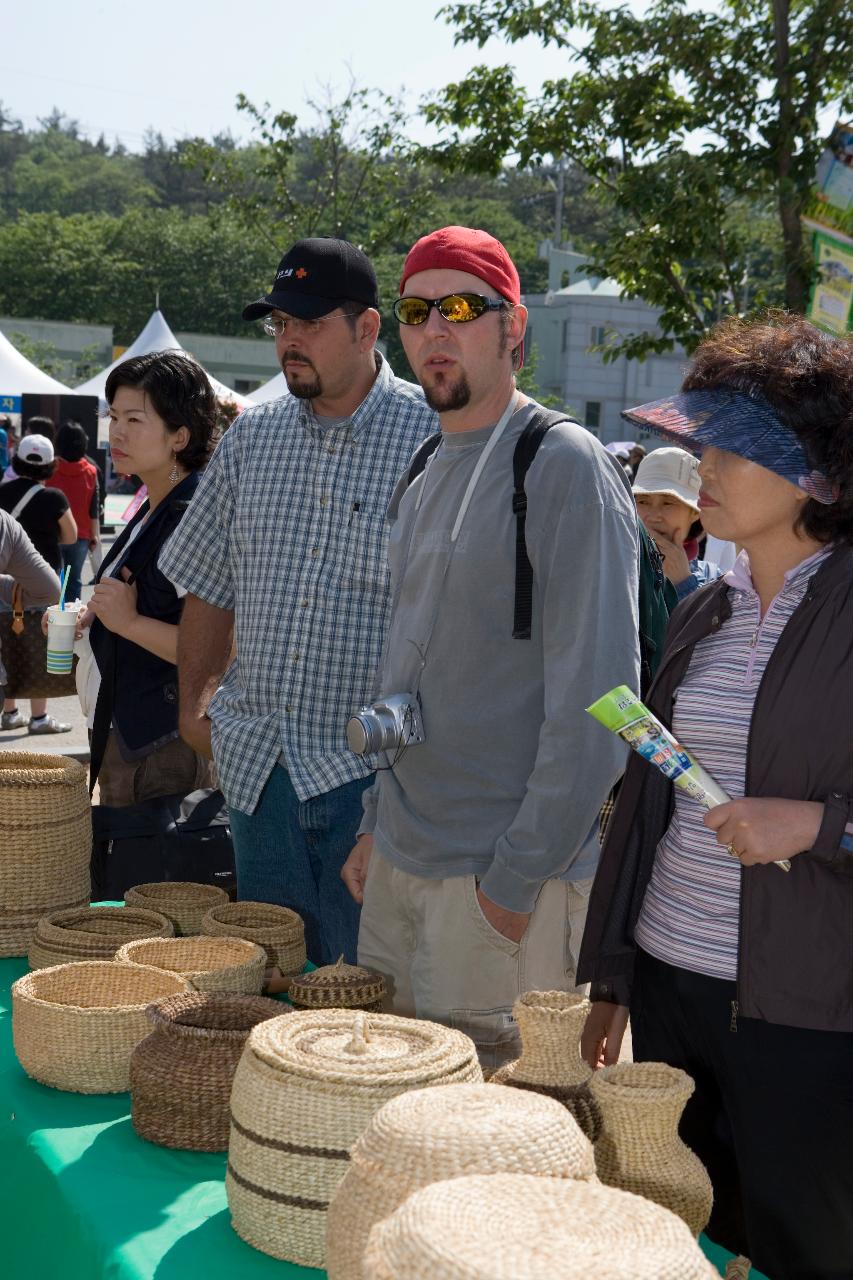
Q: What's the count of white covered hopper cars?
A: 0